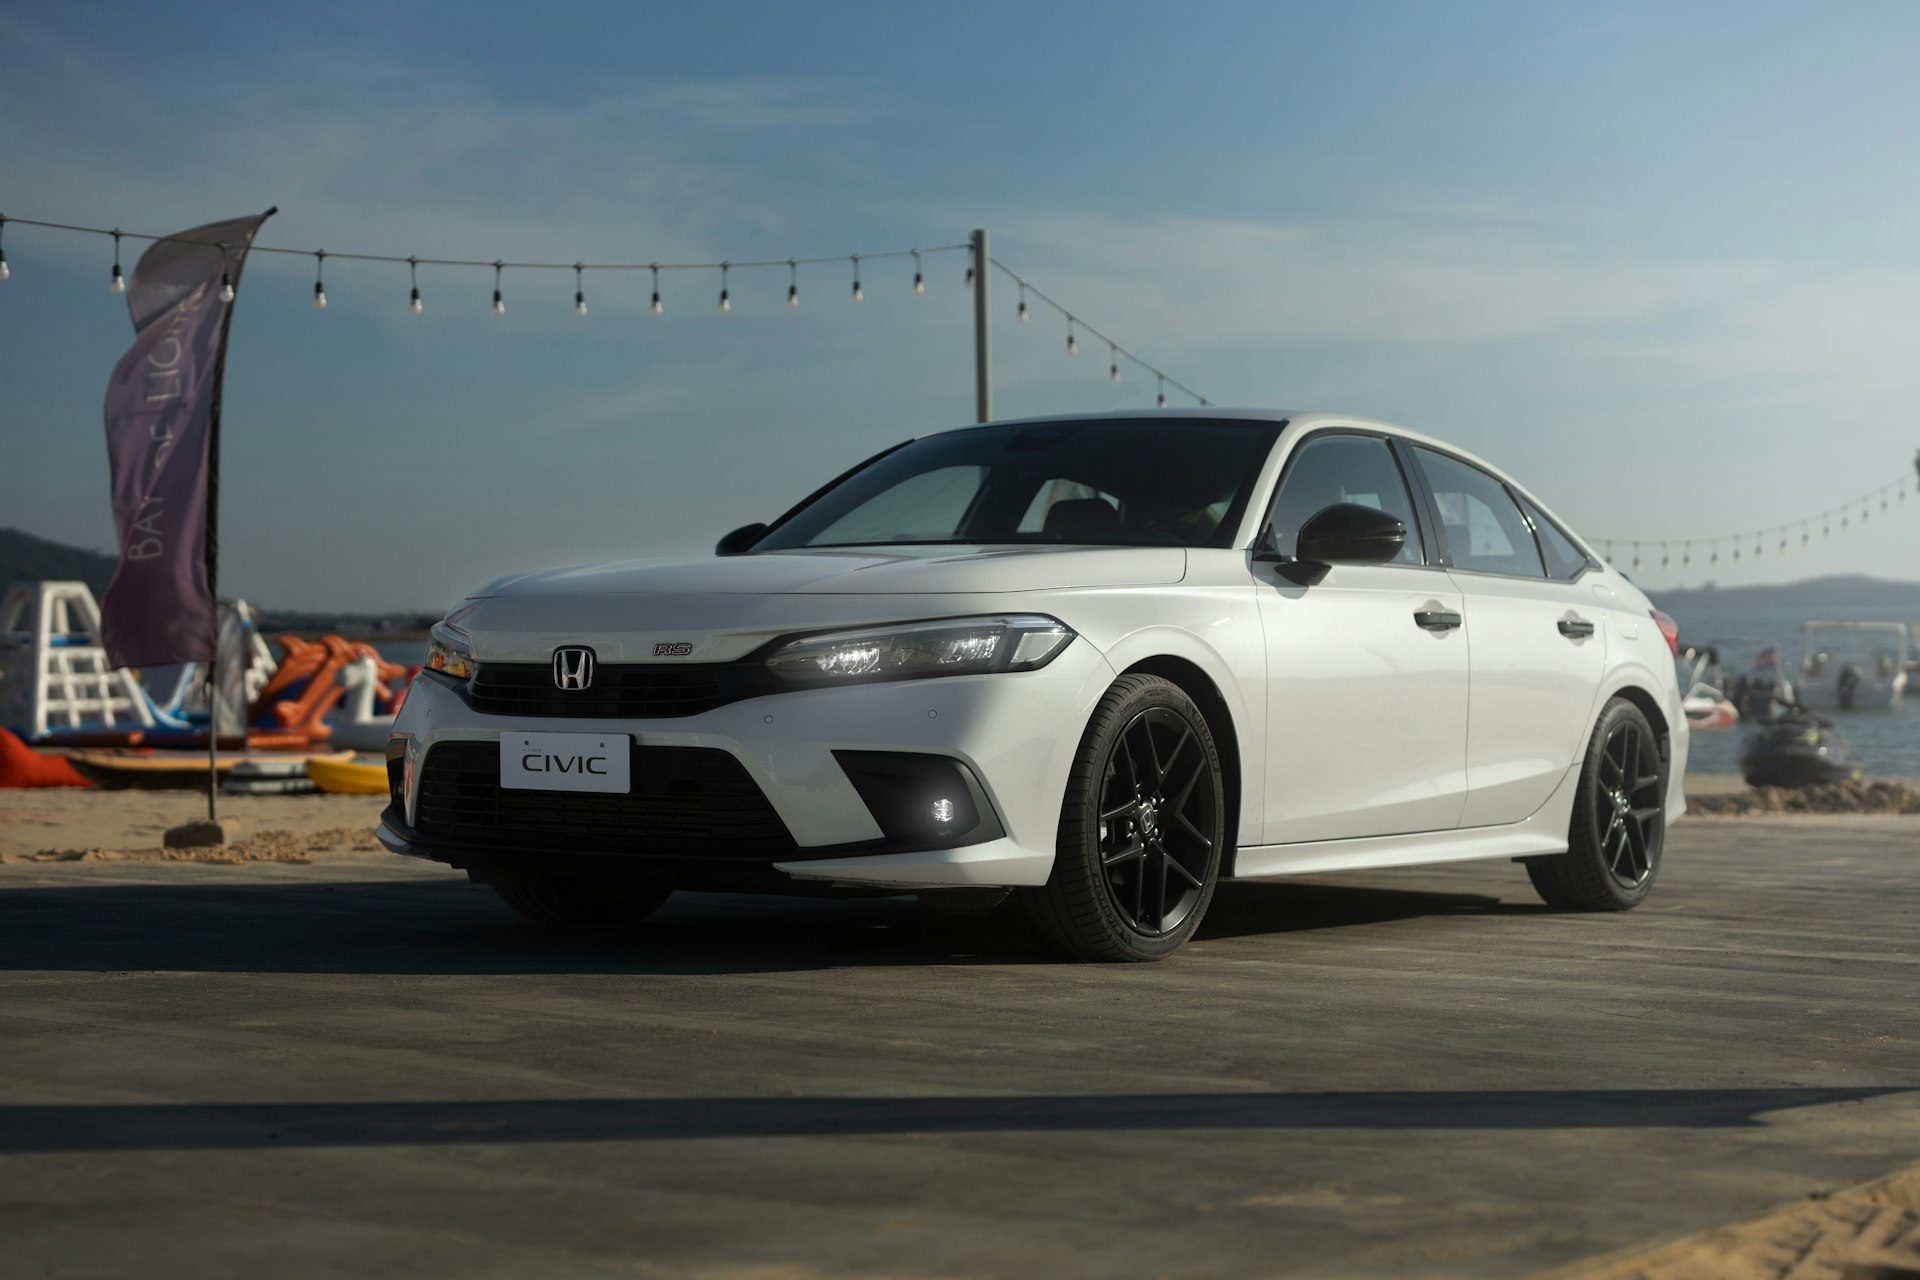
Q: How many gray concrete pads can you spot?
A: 1